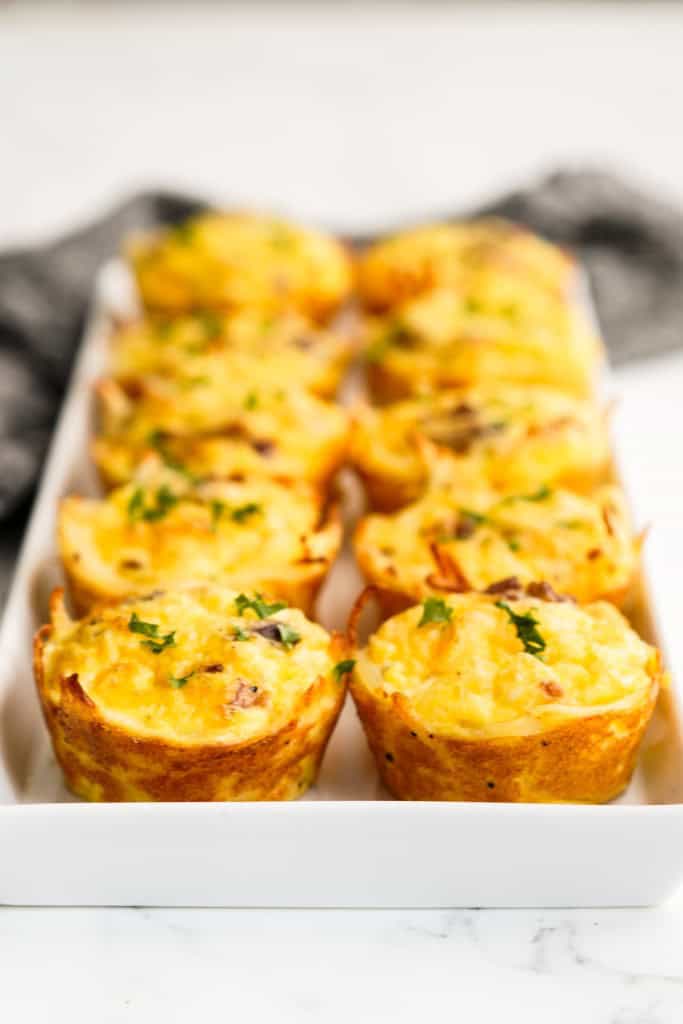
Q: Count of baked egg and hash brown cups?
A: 10